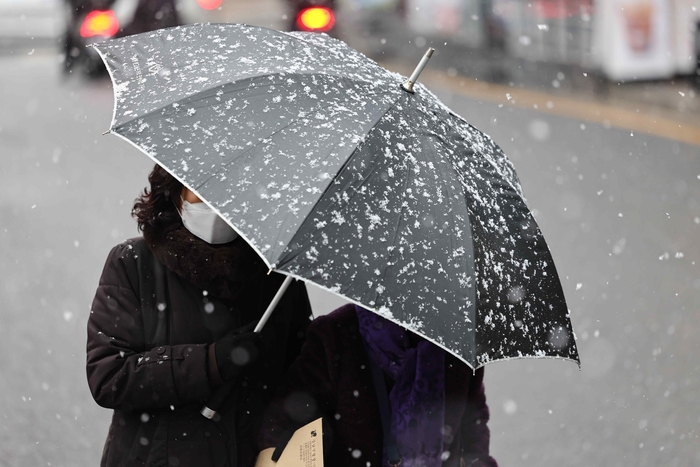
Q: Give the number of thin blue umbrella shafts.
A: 0